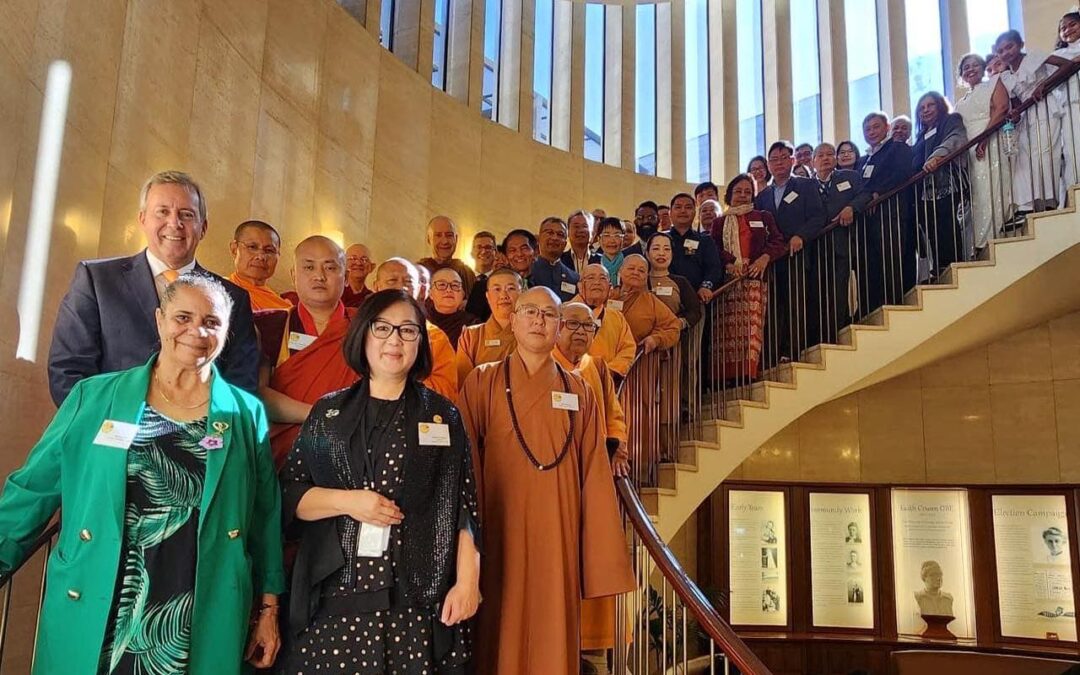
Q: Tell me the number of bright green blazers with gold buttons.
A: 1